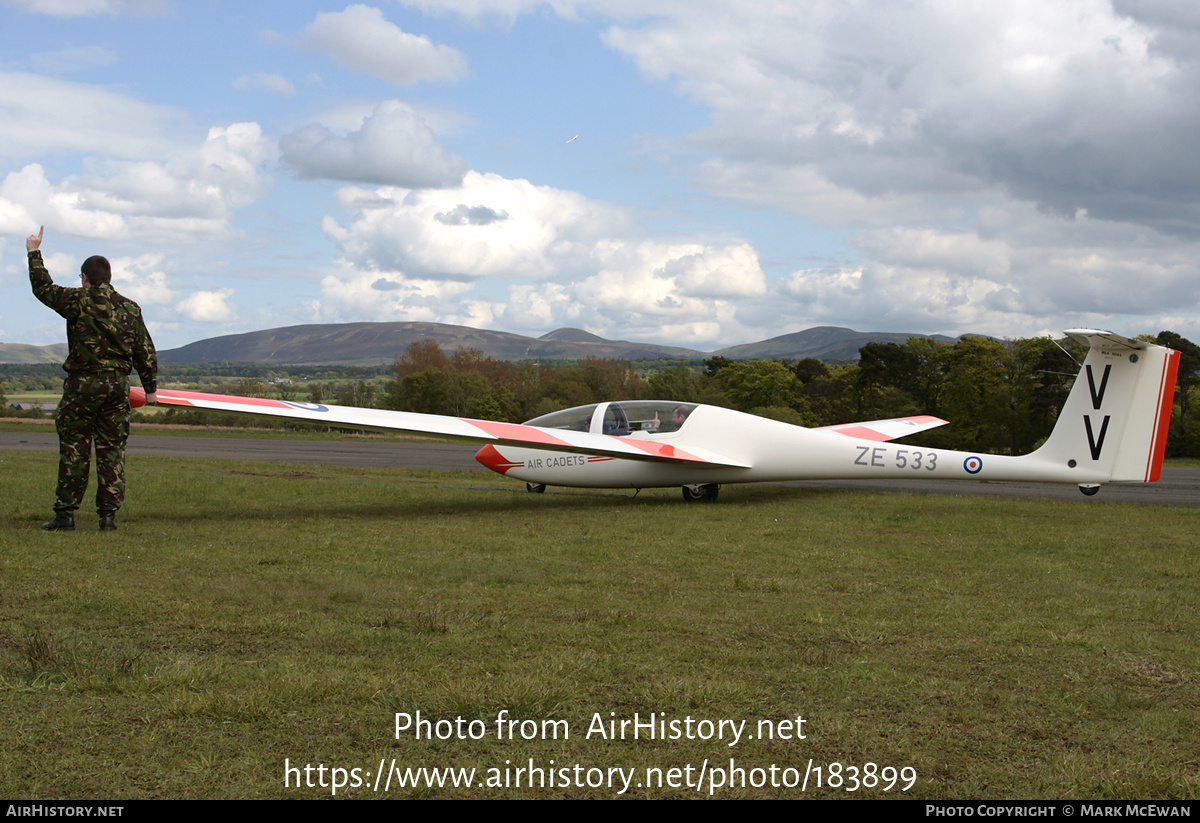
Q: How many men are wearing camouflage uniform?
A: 1